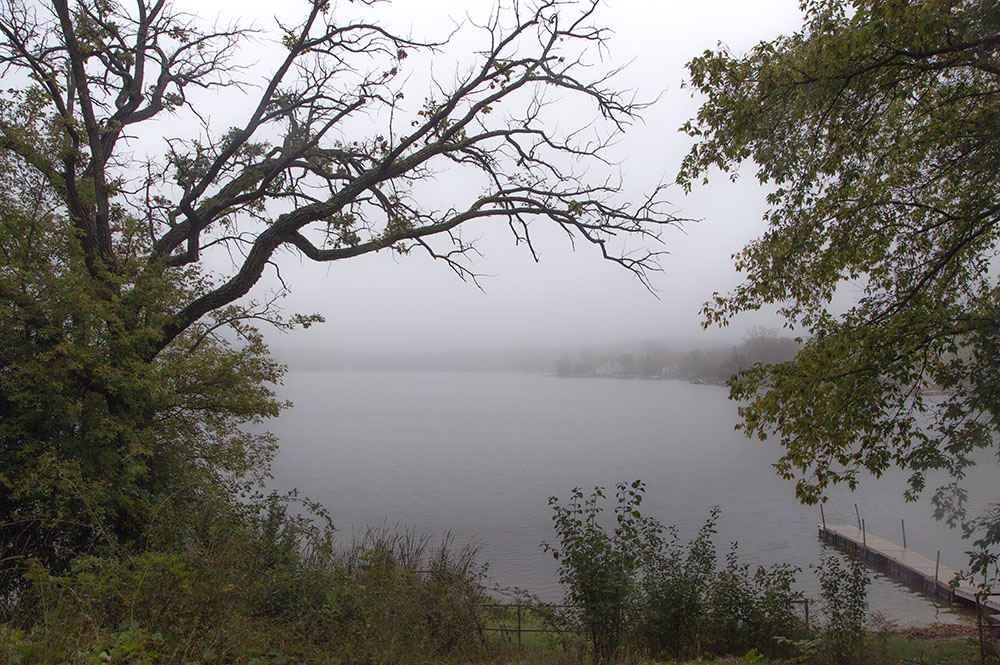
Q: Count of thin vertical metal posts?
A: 5